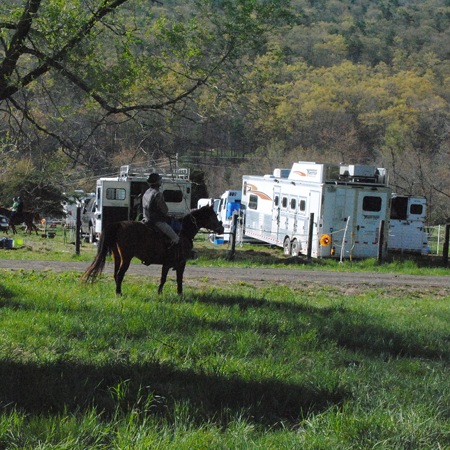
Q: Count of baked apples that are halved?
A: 0